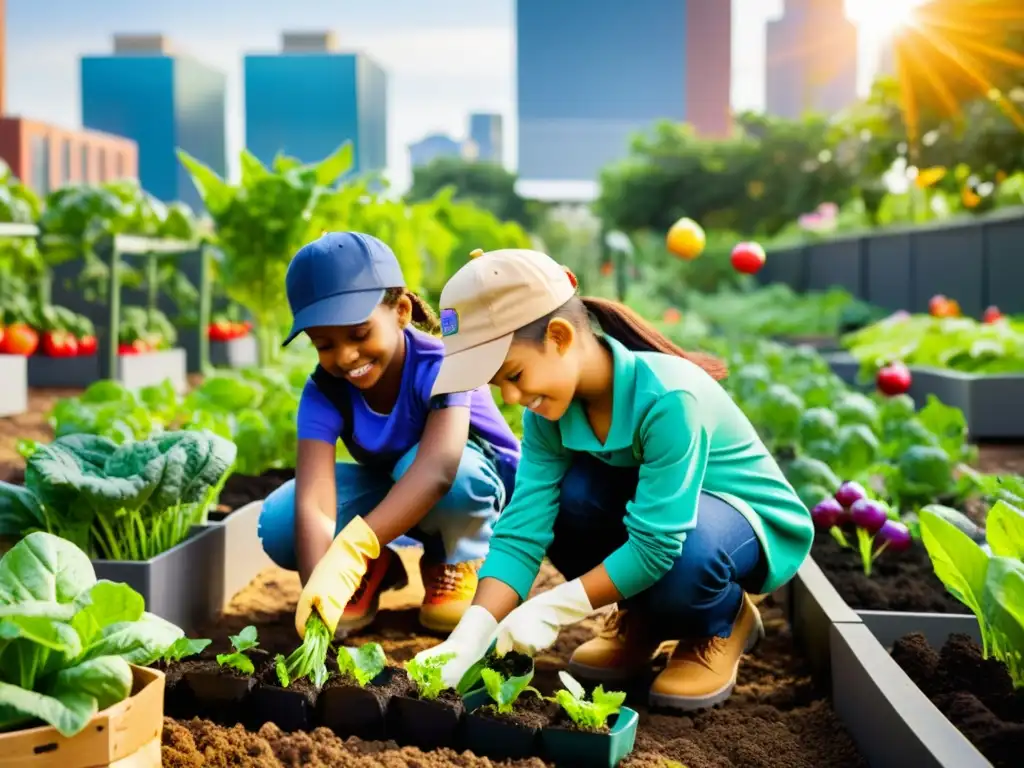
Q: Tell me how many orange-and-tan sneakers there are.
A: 2